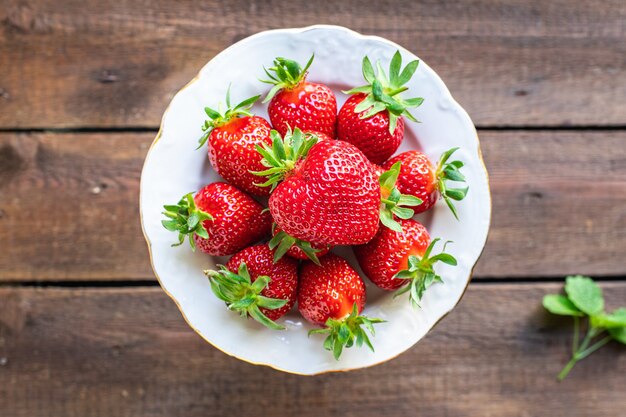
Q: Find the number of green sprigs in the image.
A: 1